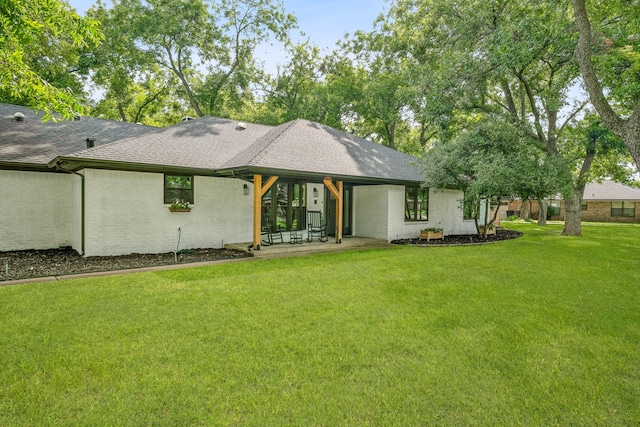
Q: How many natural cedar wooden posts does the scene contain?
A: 2